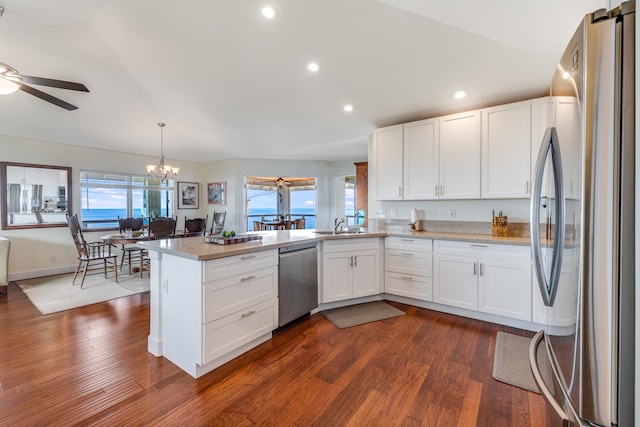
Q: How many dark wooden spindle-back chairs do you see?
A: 5